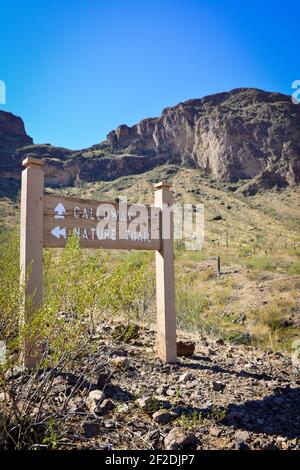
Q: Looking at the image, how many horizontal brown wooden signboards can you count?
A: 1